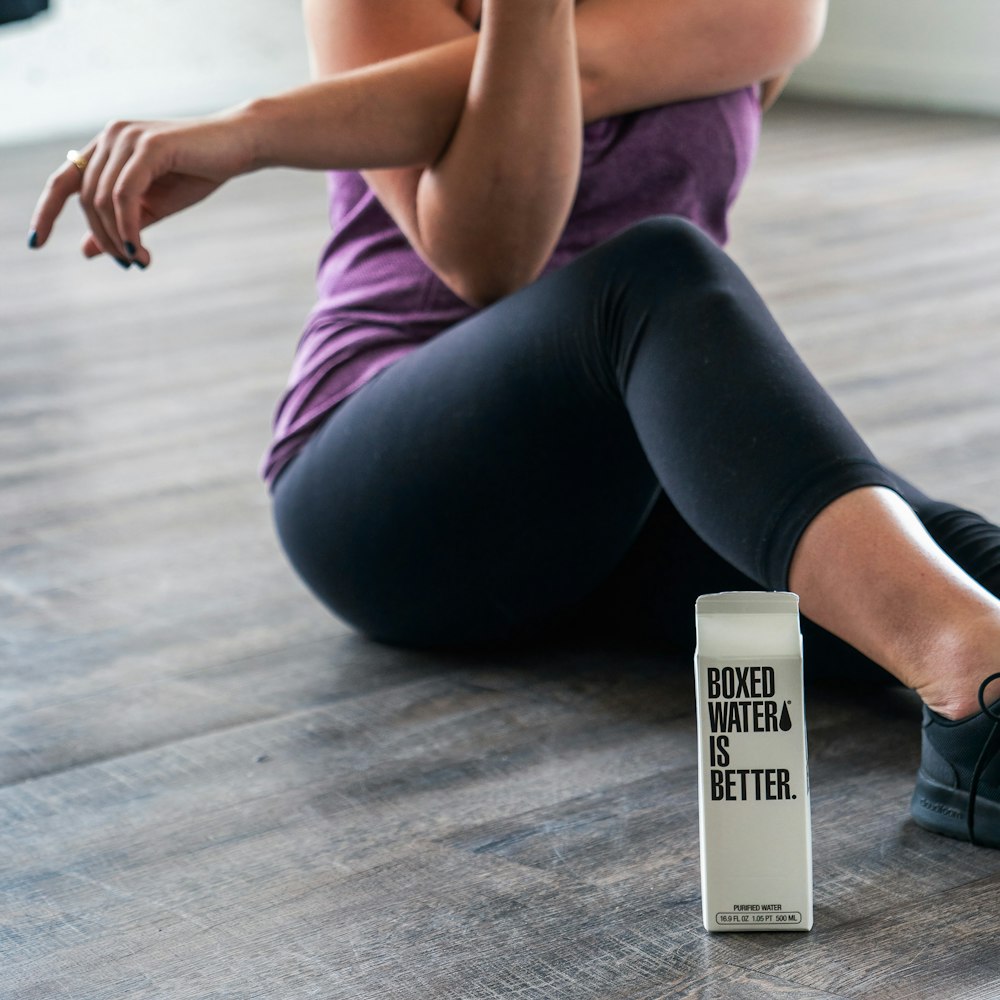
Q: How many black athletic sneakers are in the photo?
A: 1